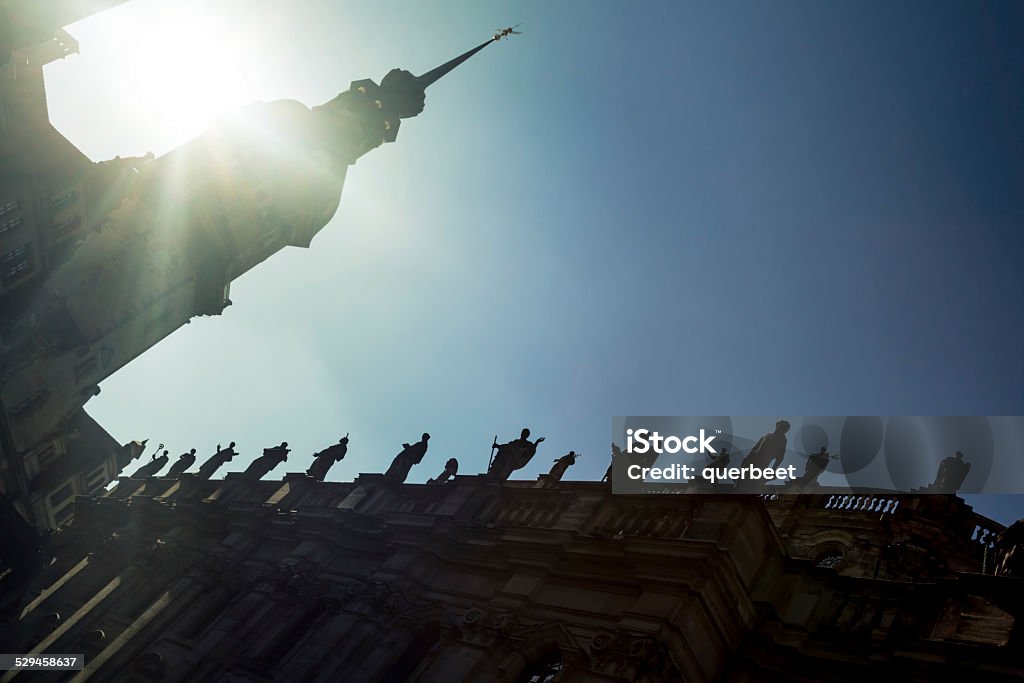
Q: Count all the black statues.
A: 14